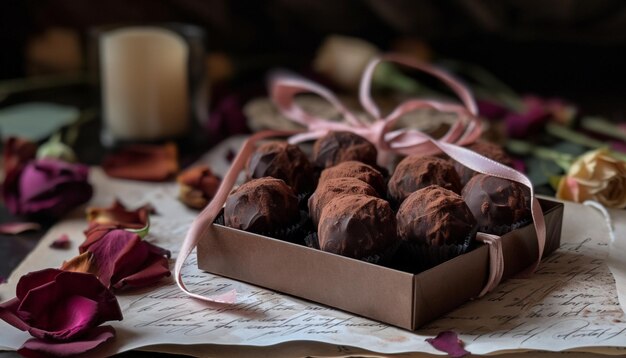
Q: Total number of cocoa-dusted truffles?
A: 10